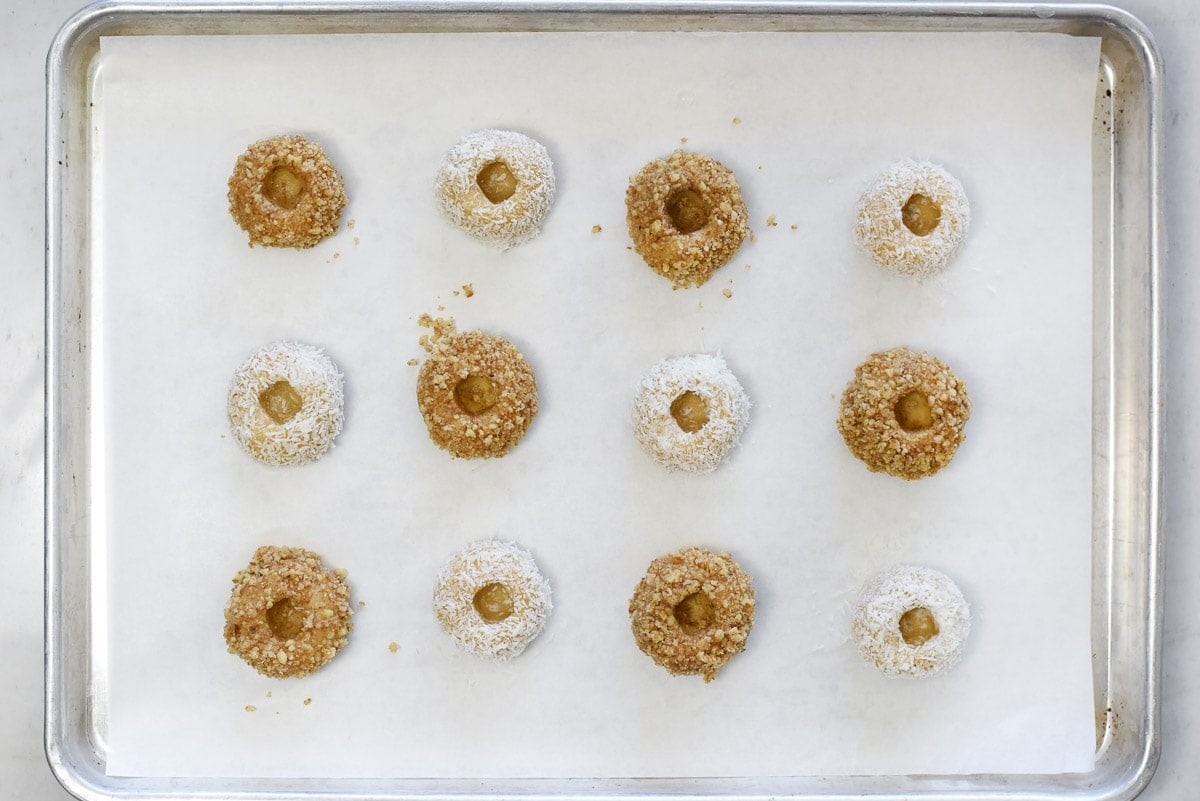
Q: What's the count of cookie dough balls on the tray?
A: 12